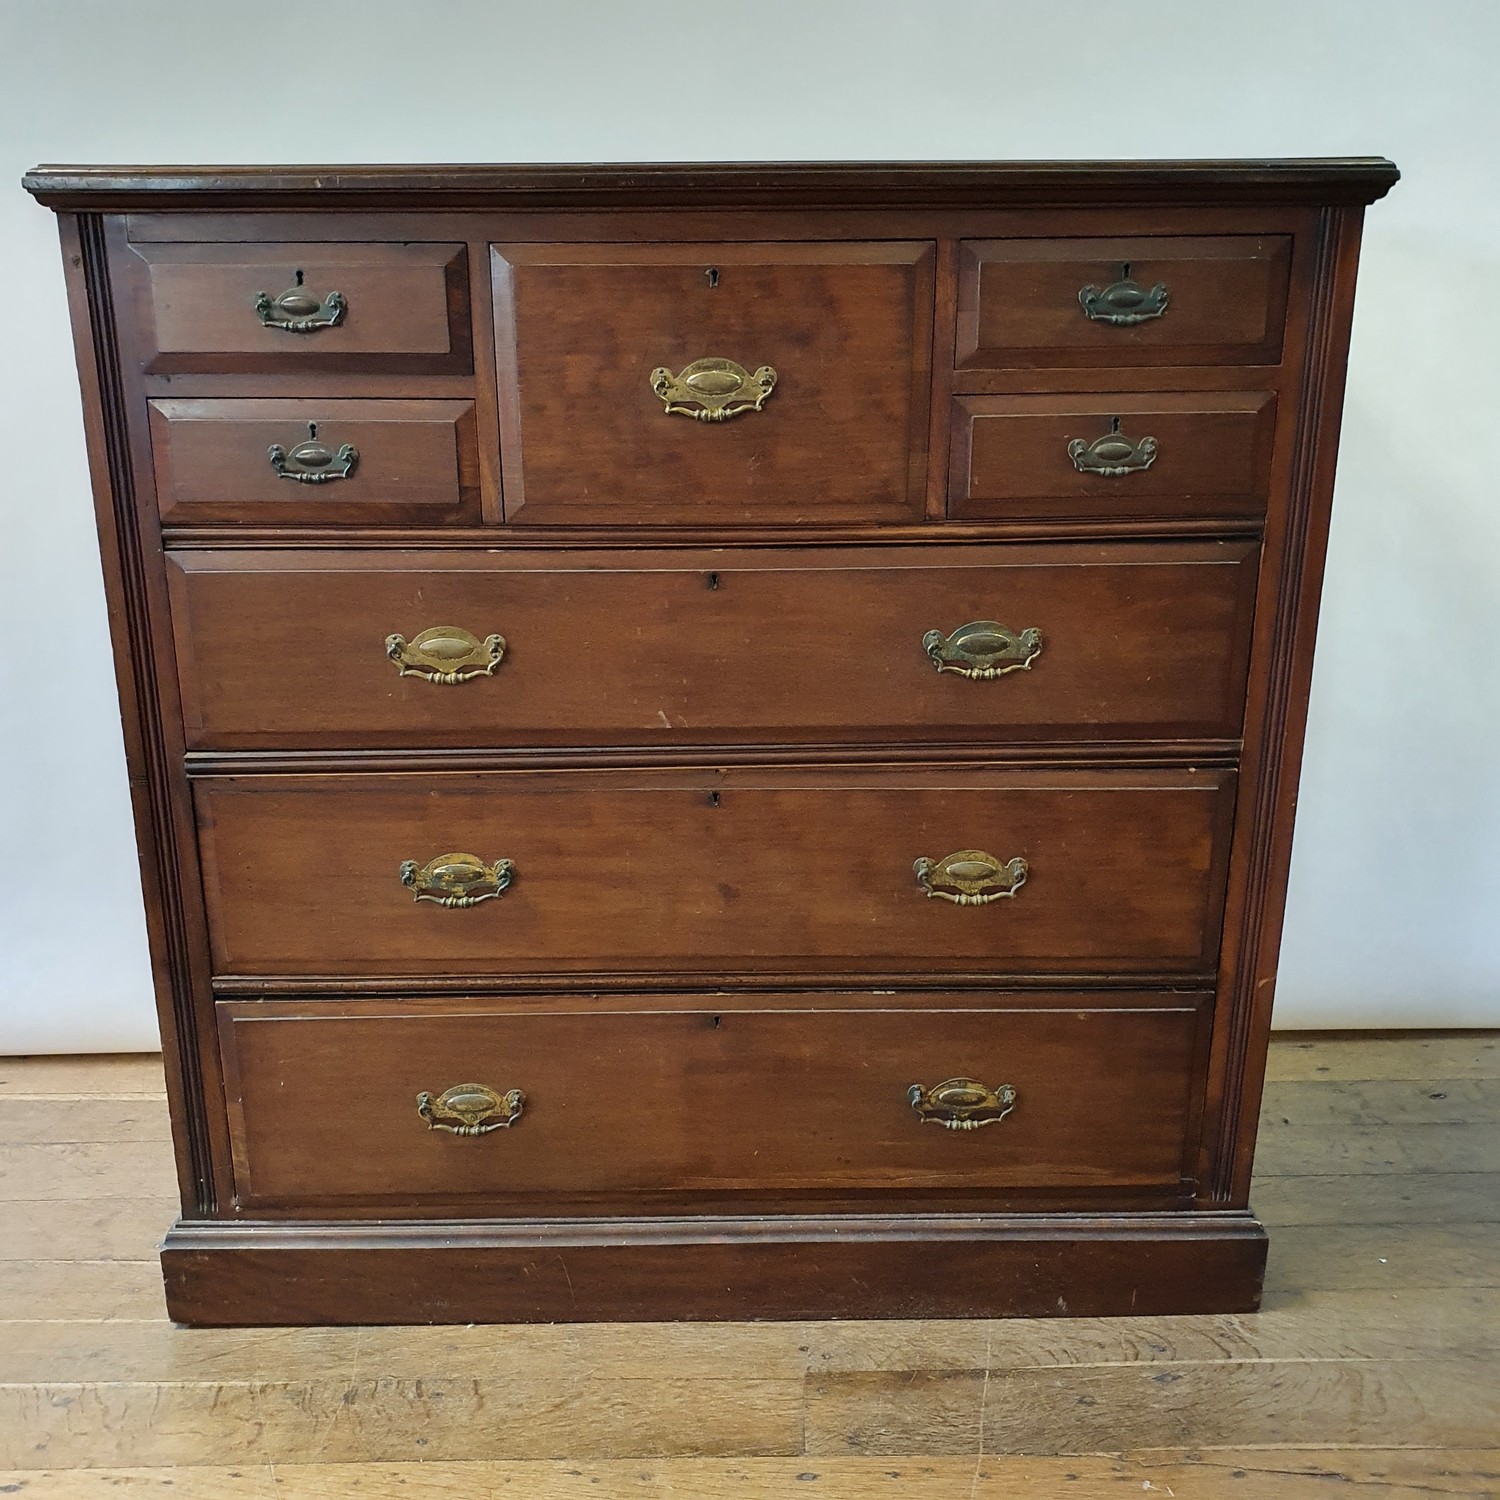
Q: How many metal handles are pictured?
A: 11